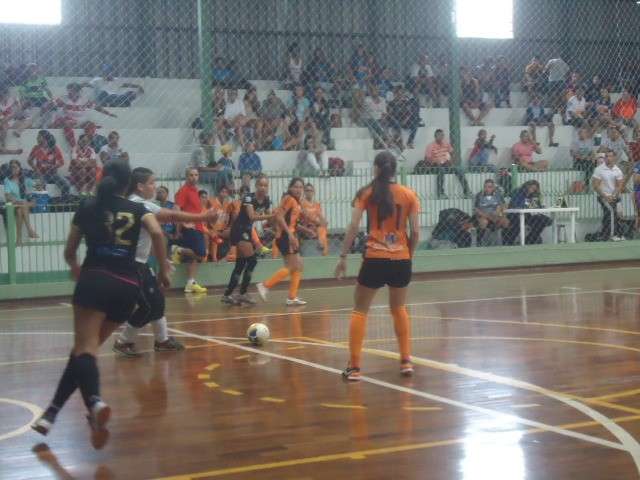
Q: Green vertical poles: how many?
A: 2